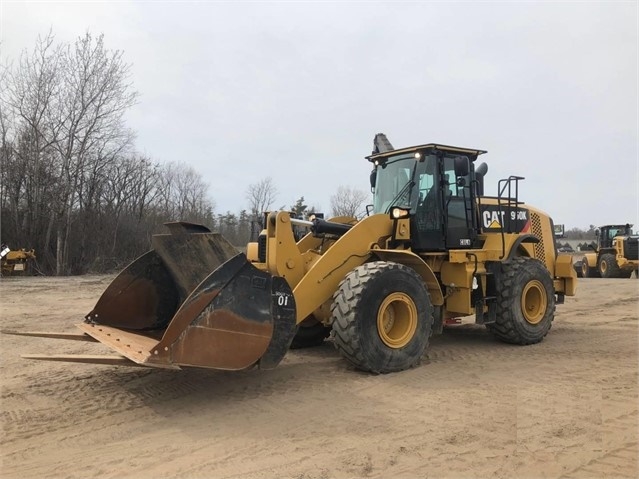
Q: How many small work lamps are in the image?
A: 2